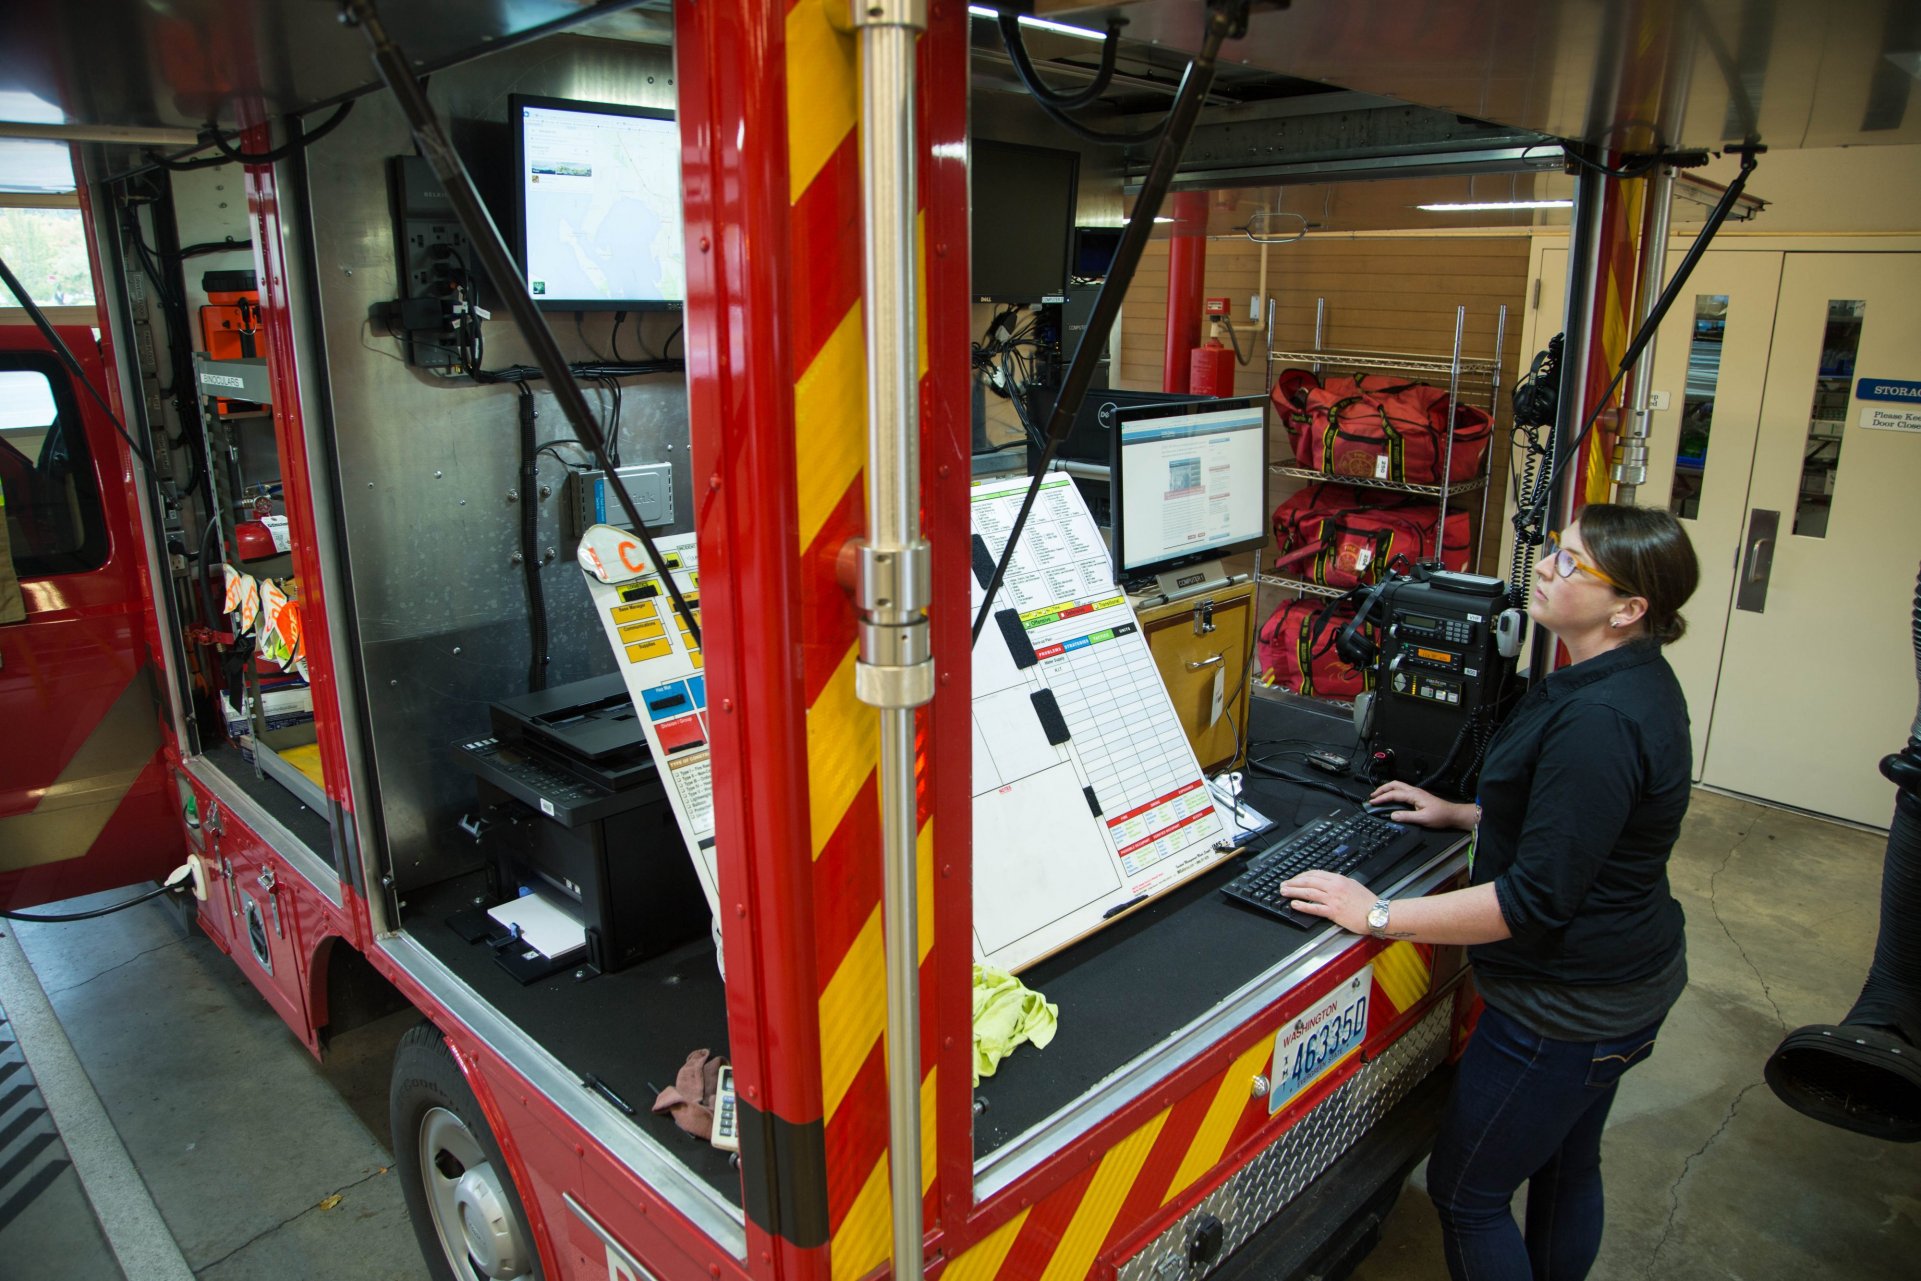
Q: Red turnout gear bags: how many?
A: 3